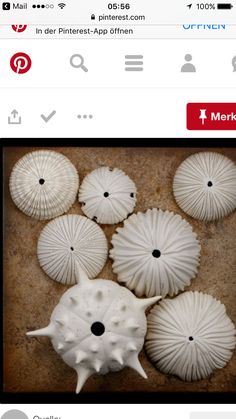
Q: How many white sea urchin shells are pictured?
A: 7